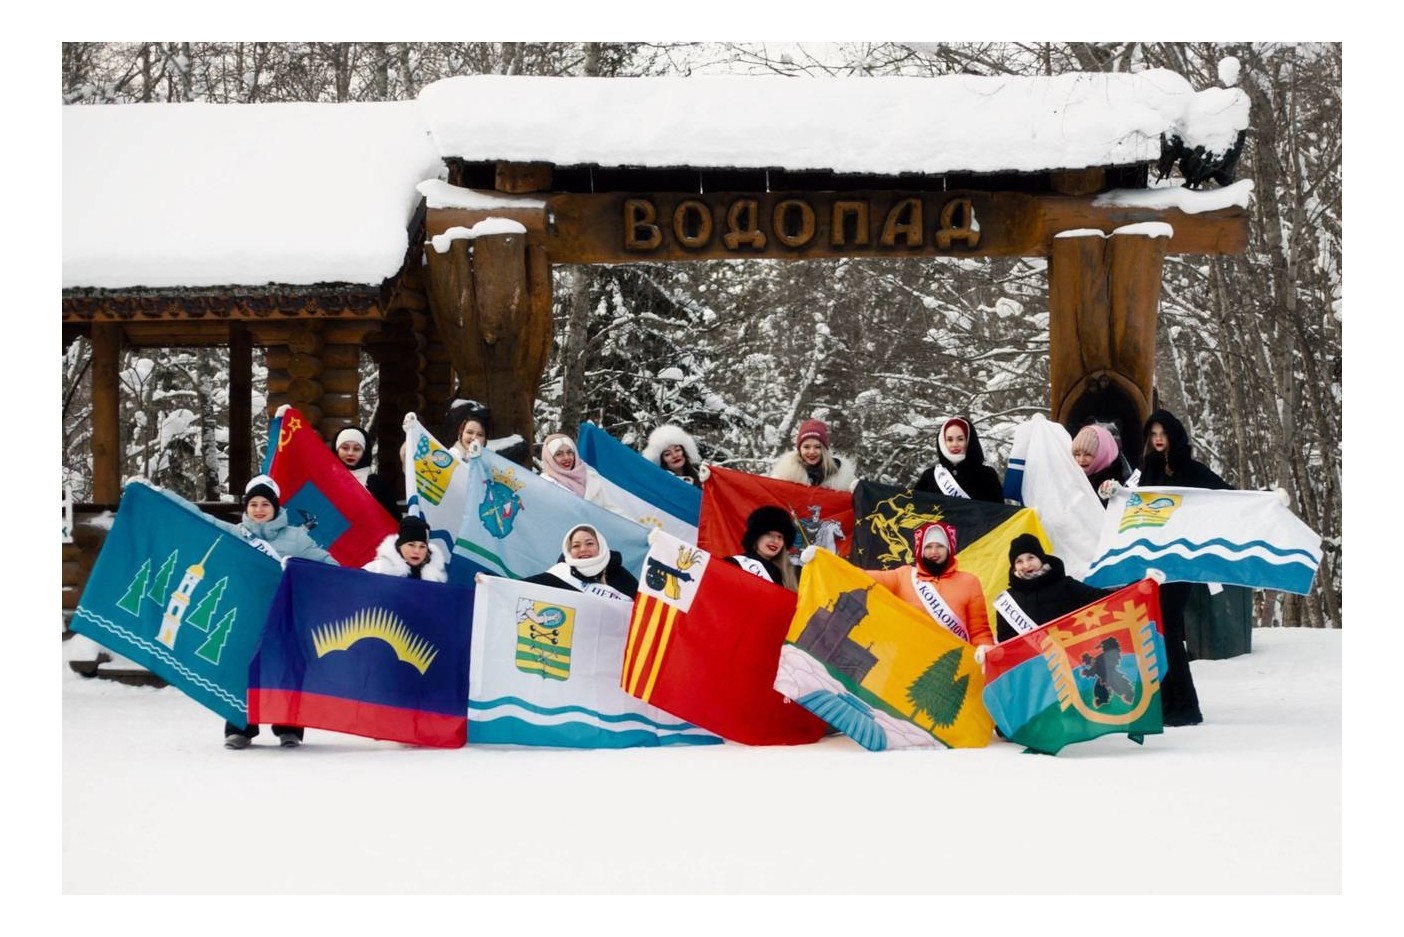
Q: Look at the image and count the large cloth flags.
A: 14